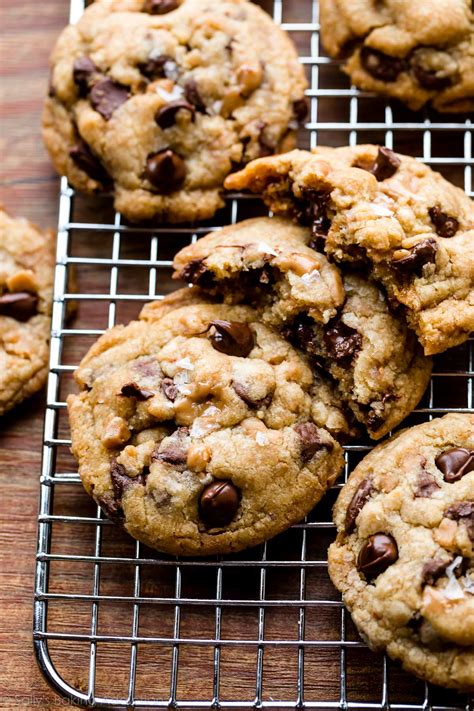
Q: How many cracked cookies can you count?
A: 2